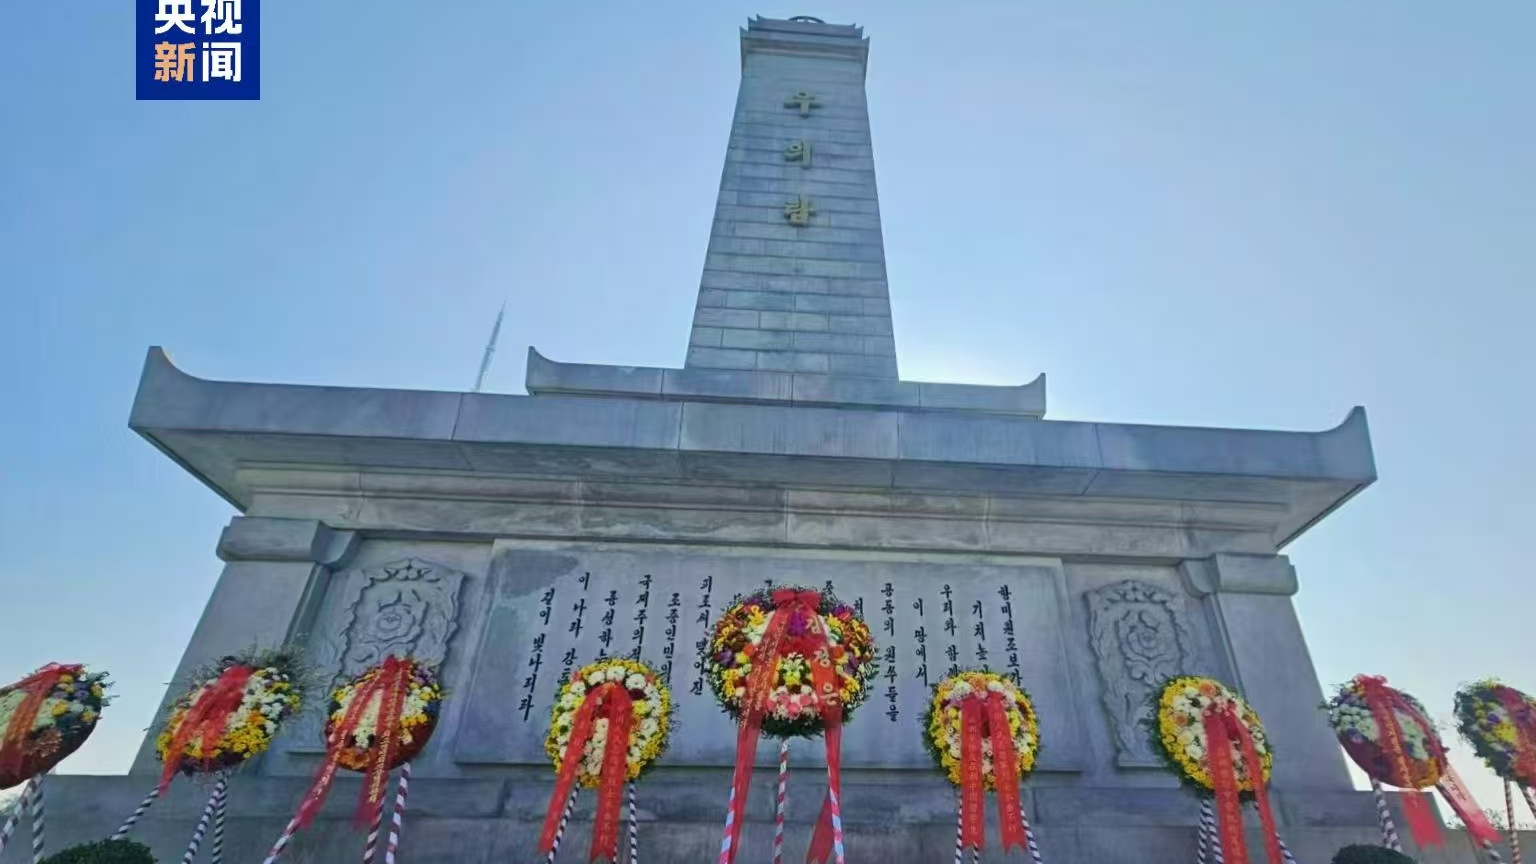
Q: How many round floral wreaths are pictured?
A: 9